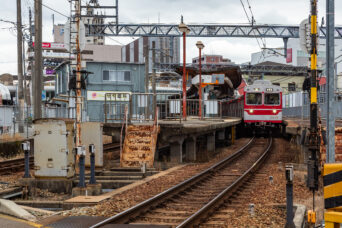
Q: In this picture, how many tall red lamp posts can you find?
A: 2